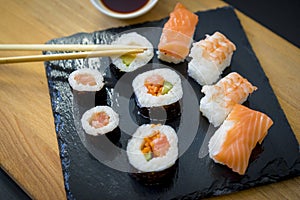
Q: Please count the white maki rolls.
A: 5